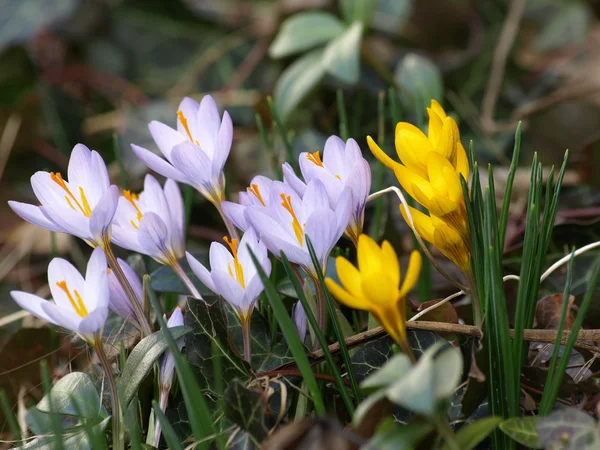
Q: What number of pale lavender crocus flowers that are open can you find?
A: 8